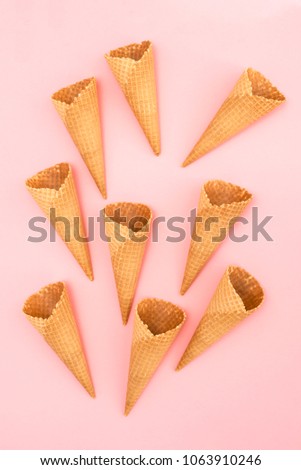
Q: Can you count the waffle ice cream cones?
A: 9